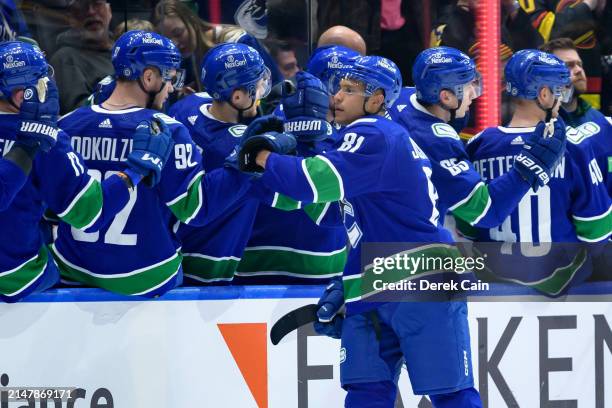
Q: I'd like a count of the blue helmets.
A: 7